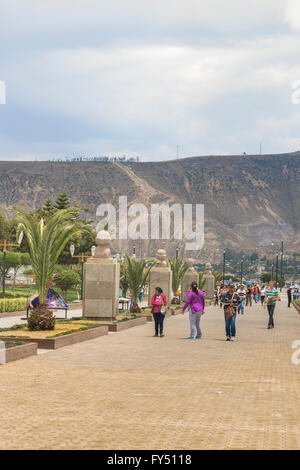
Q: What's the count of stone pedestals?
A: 4